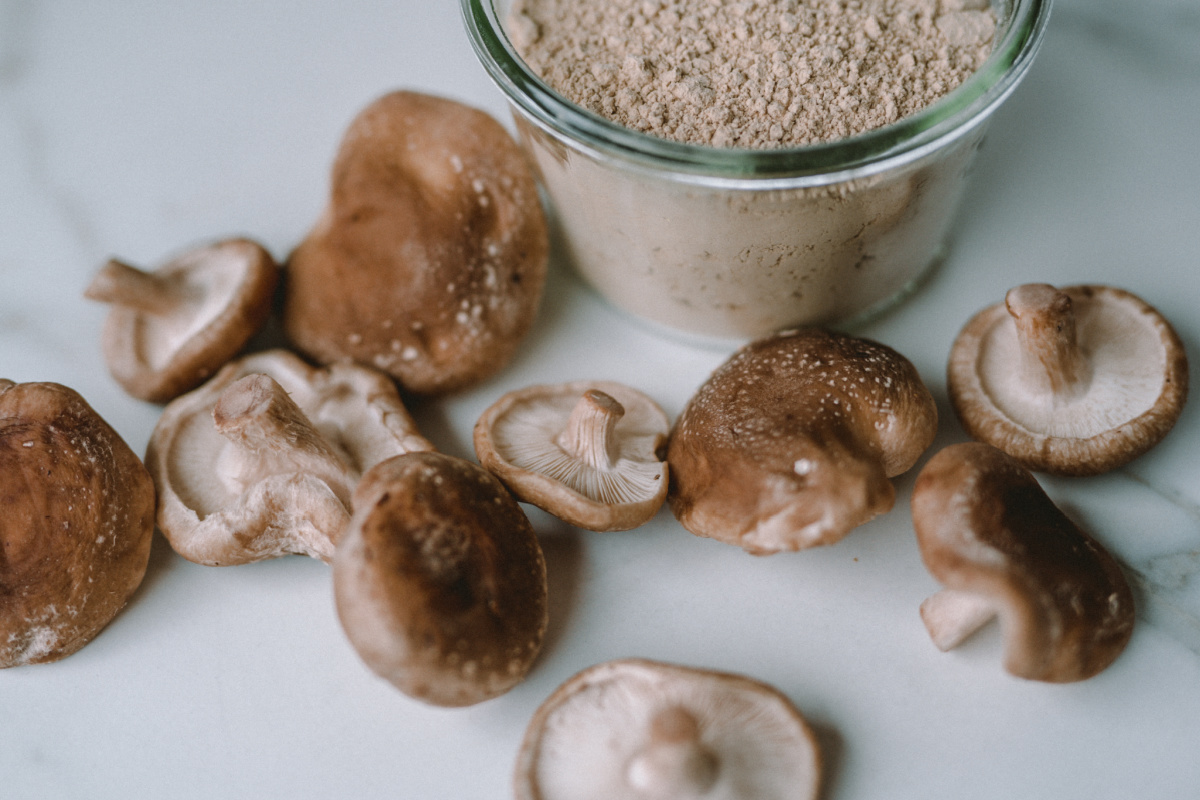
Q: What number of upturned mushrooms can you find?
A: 5